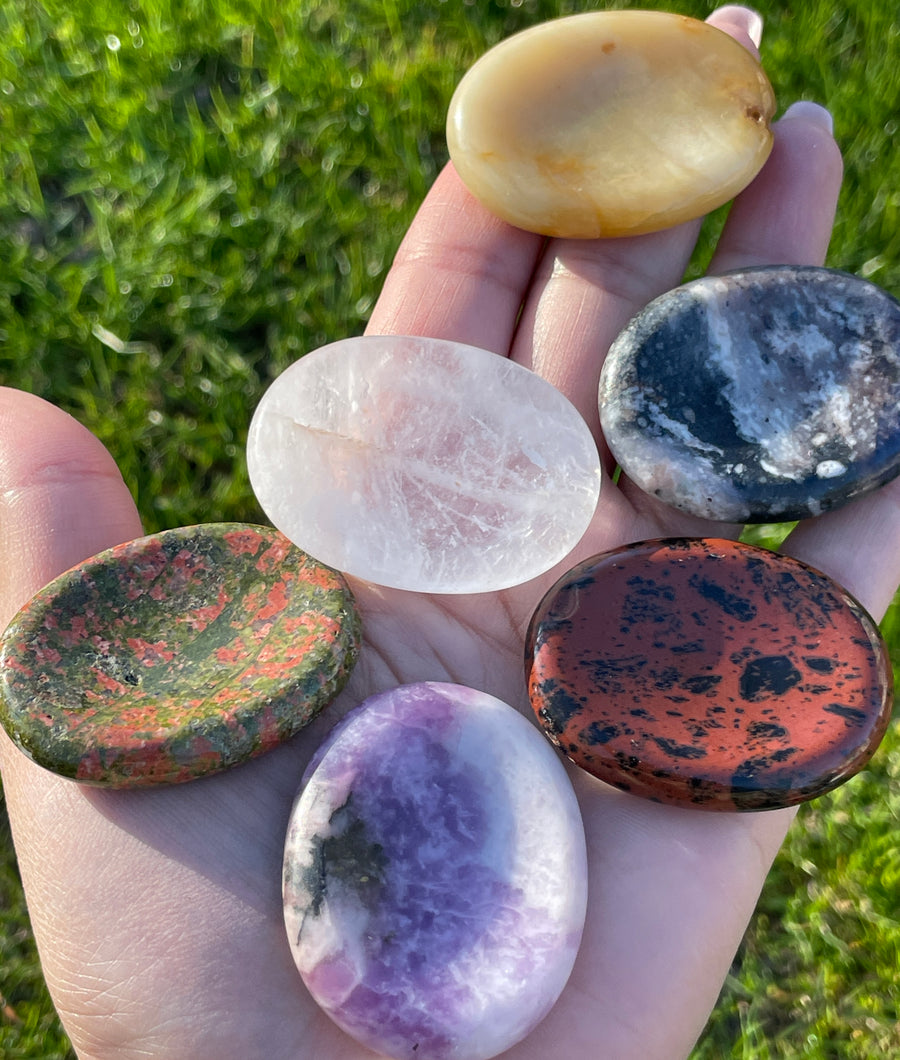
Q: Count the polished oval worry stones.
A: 6